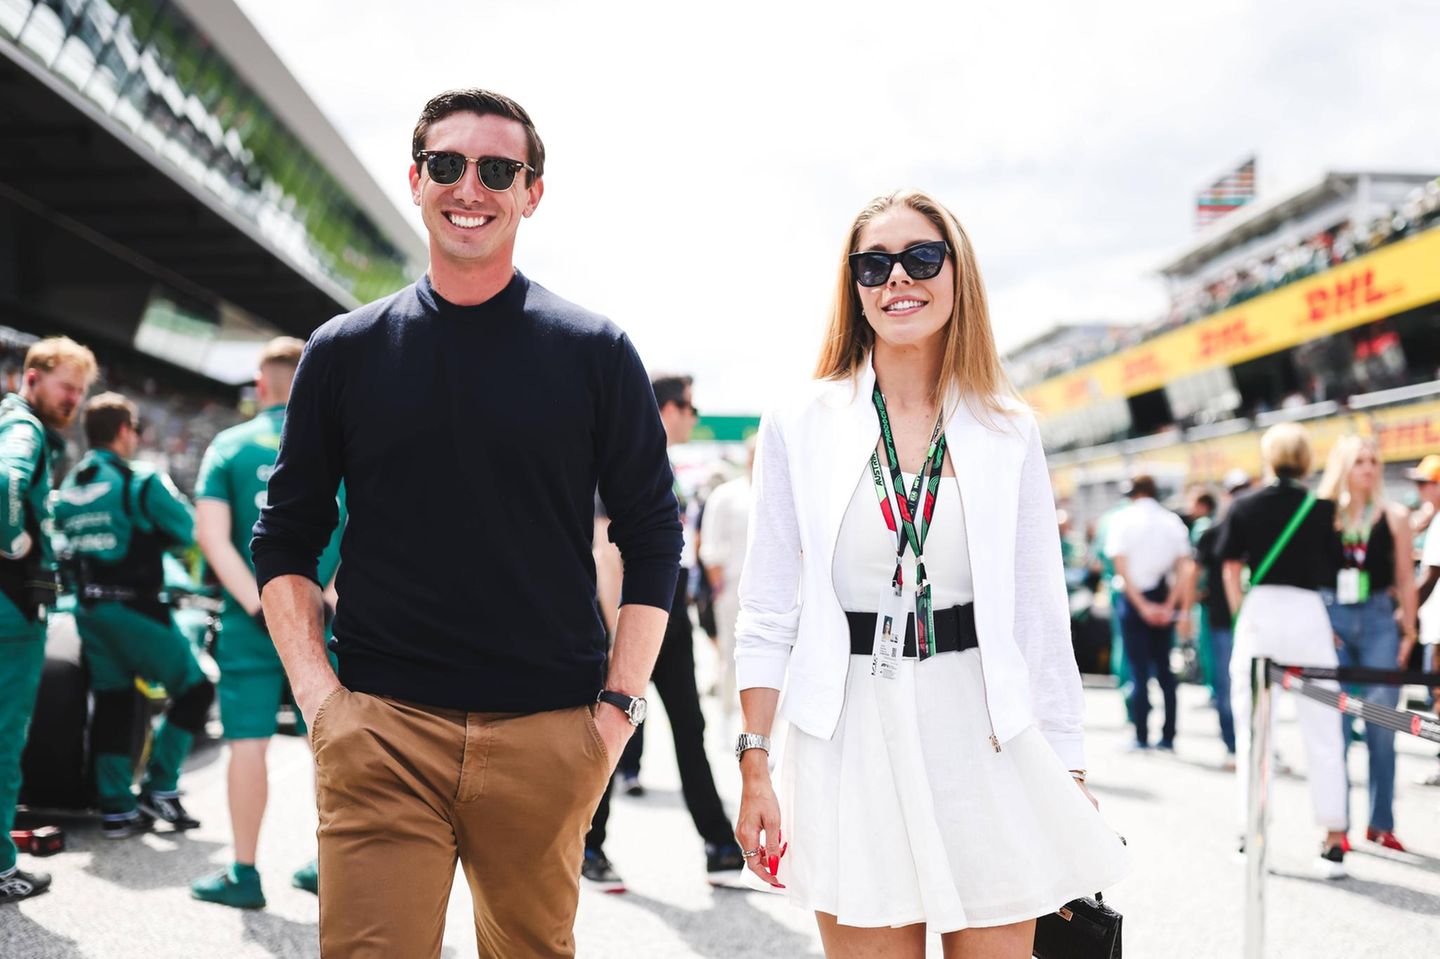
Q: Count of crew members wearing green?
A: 3